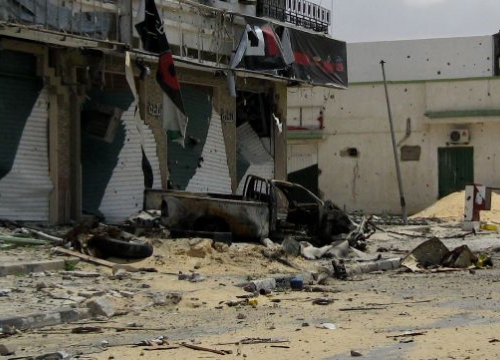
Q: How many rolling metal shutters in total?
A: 4